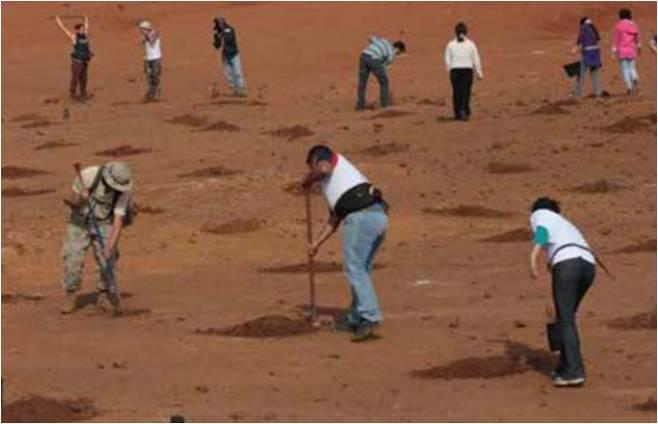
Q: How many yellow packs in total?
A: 0